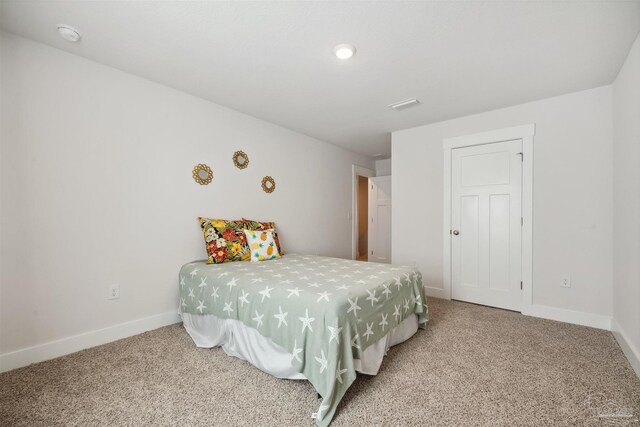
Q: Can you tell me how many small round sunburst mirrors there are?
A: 3